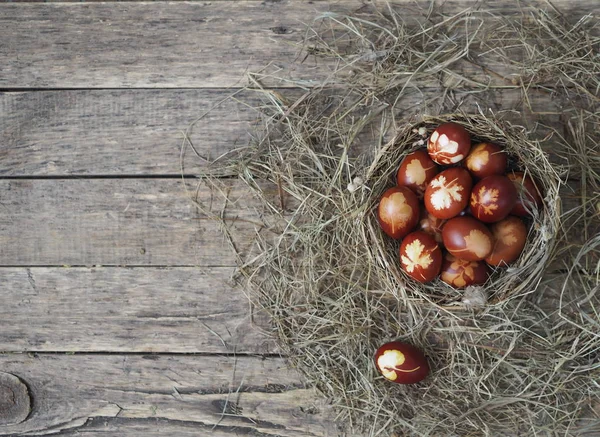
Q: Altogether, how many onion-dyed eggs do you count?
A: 13